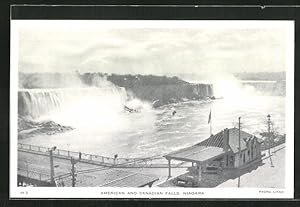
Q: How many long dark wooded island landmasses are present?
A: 1